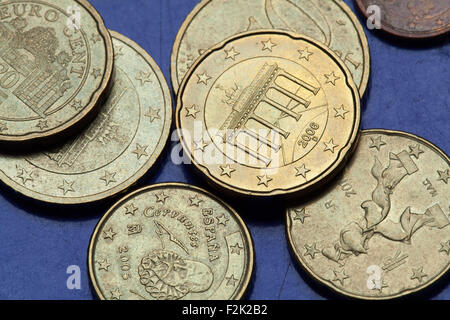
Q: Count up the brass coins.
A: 6